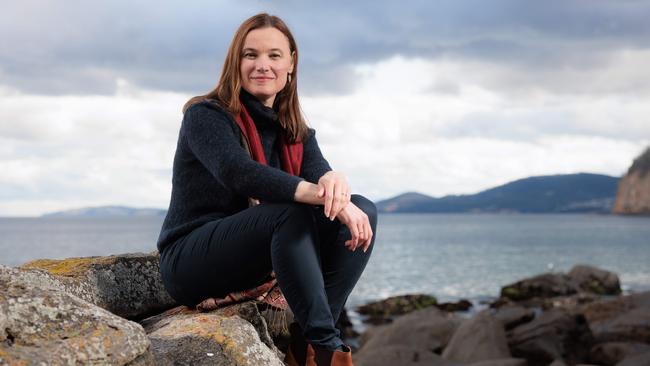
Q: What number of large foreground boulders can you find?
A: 3